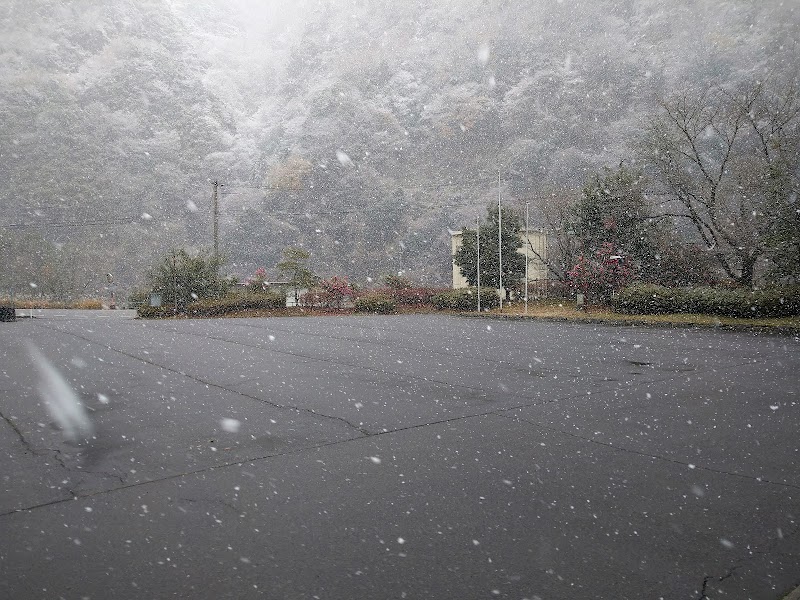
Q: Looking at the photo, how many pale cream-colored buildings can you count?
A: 1